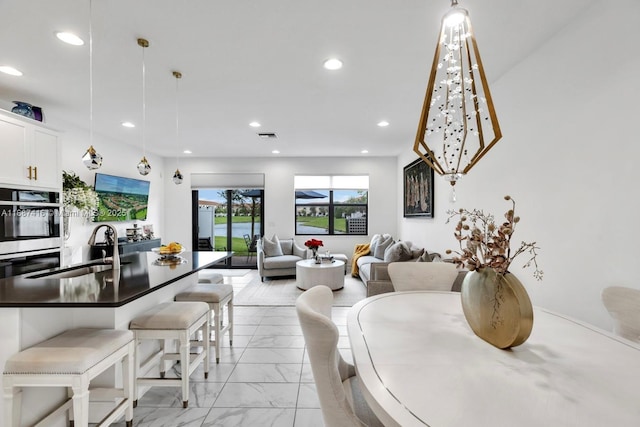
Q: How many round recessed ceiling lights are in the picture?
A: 9